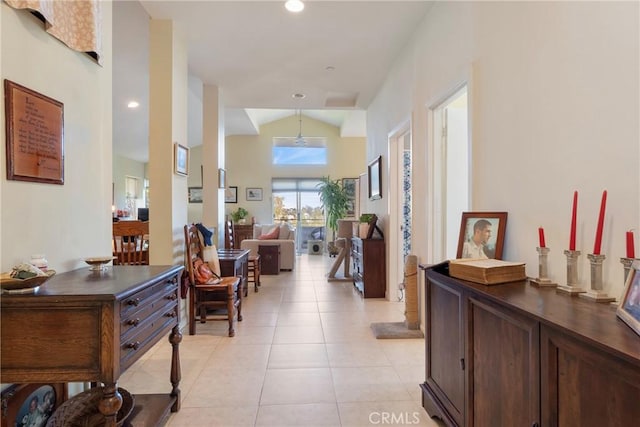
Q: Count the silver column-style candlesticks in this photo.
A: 4